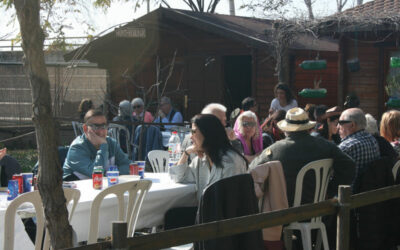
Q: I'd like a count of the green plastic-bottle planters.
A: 4